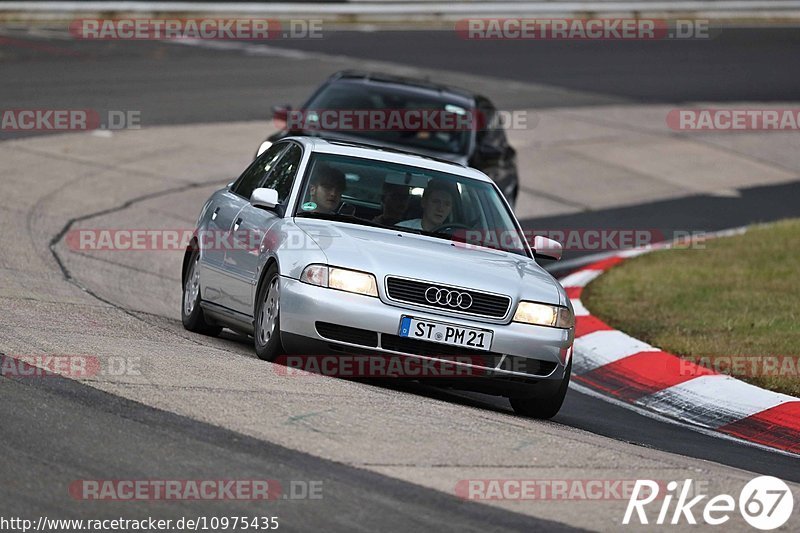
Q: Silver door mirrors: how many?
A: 2